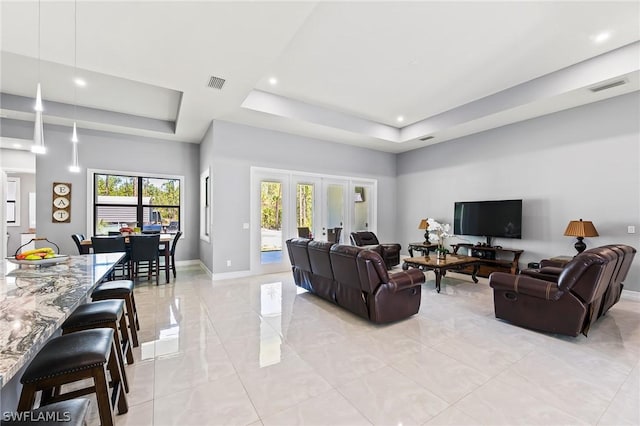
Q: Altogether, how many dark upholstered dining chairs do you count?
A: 6